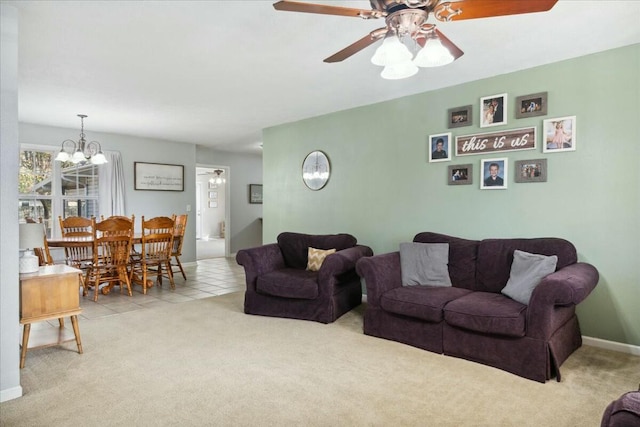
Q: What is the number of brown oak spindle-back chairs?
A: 6